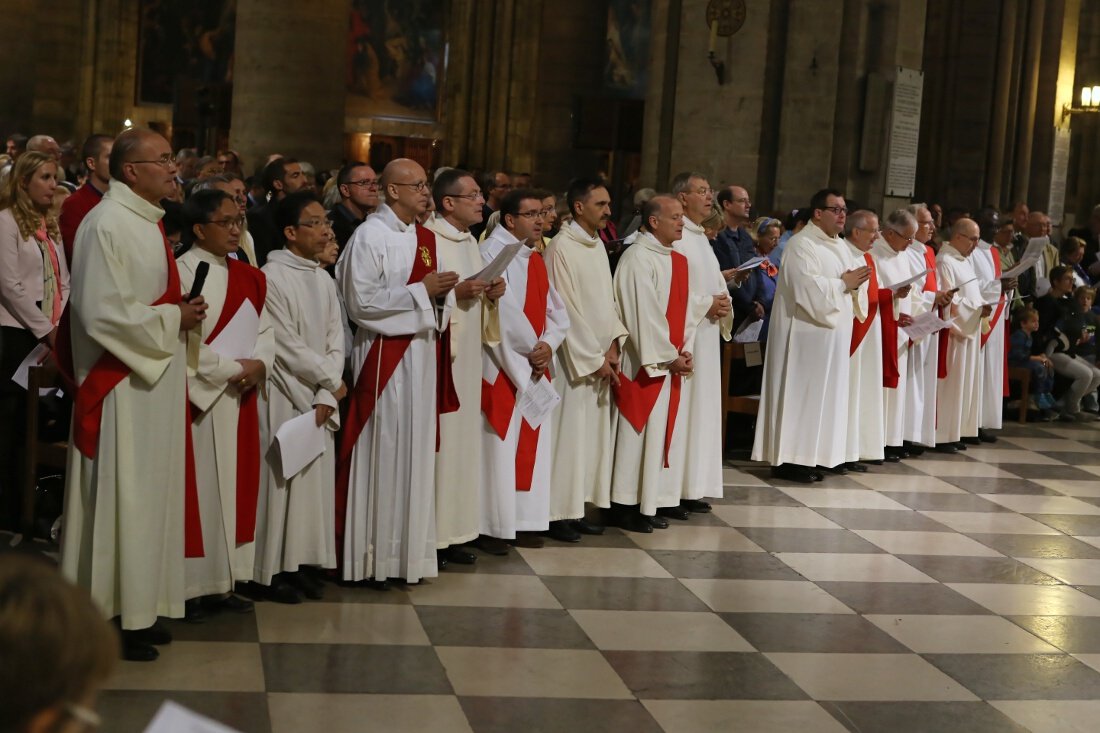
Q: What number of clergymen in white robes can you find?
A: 15